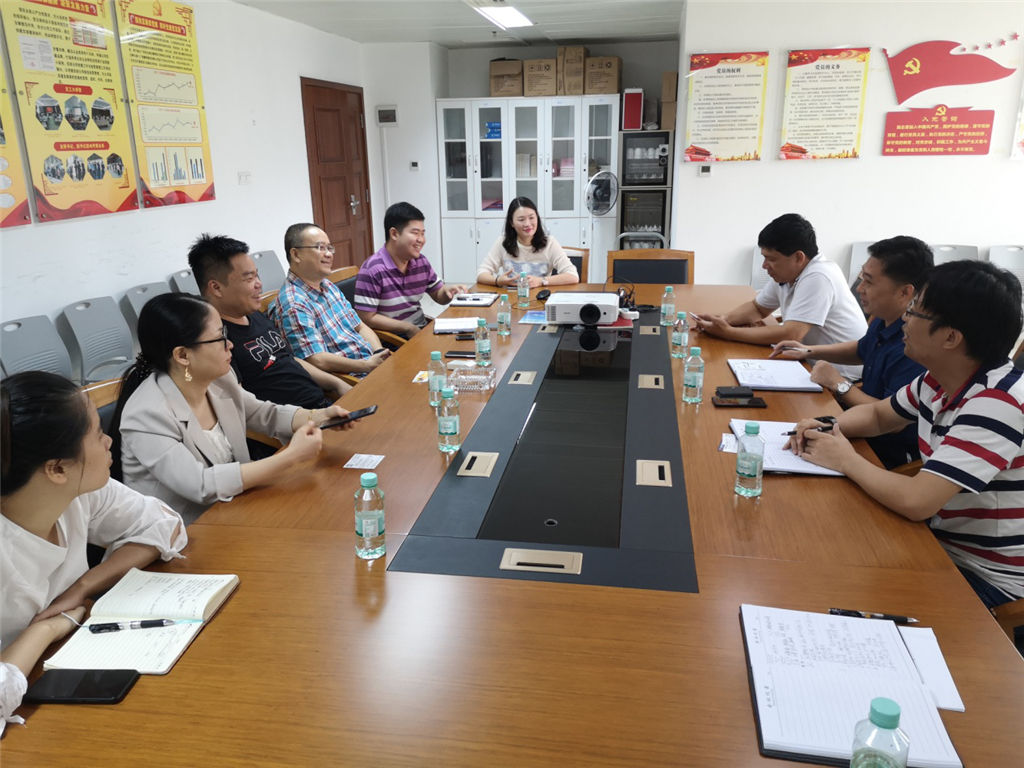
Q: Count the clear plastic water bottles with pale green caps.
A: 11